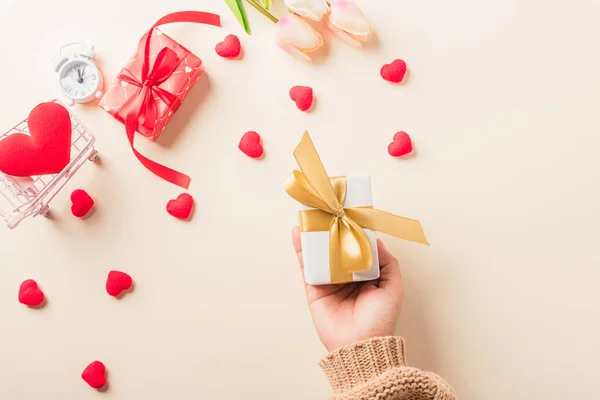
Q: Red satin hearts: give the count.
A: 11